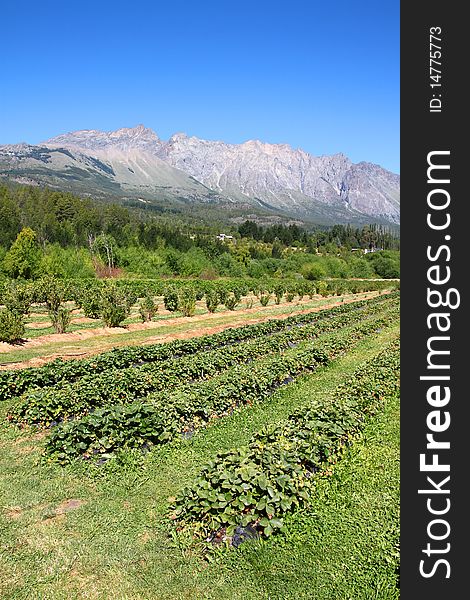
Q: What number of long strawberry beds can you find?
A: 4